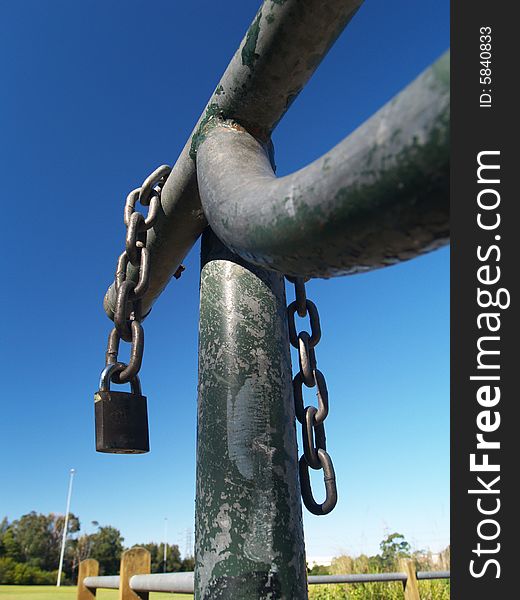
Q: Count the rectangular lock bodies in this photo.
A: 1